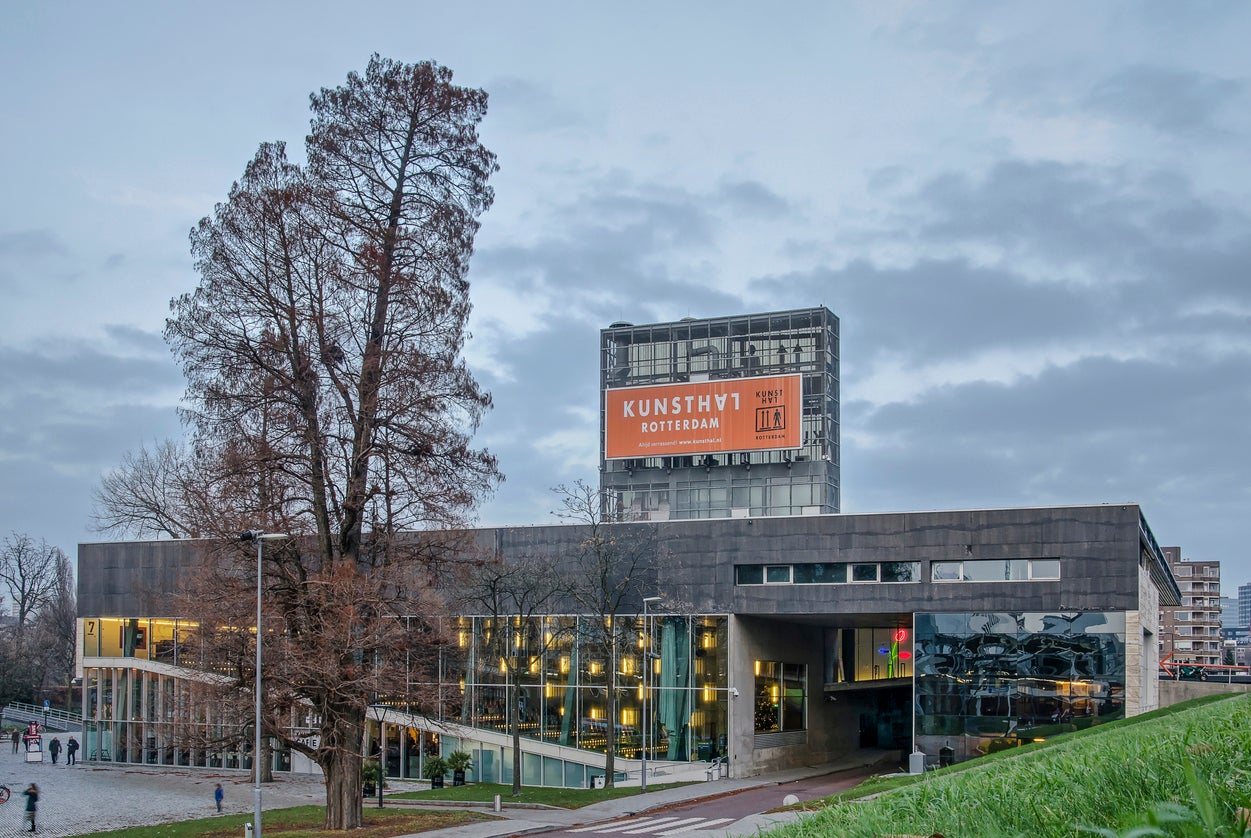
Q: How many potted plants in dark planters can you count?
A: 3